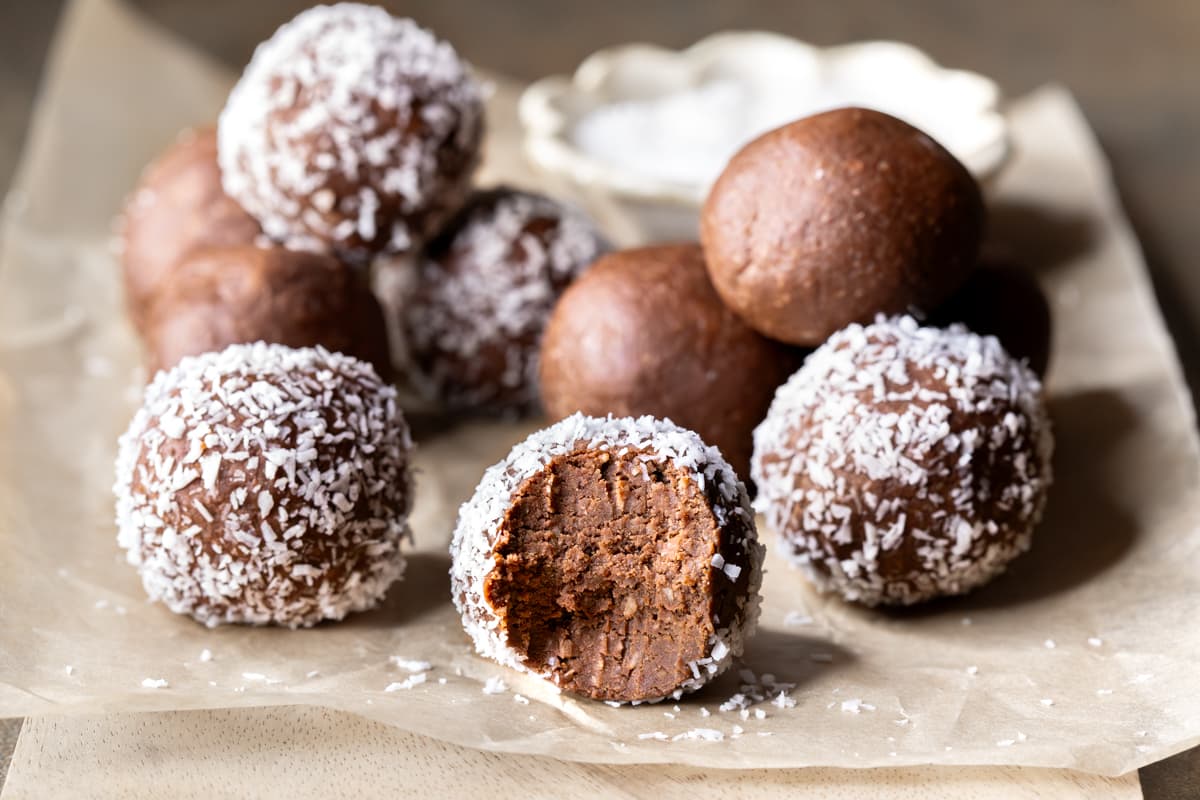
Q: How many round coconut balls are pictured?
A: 5